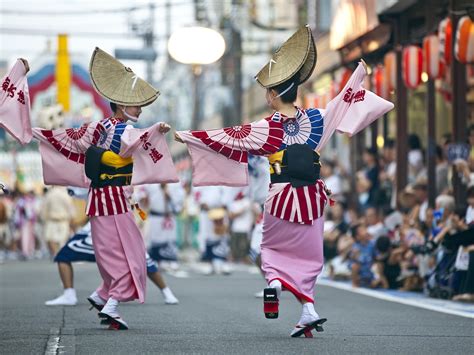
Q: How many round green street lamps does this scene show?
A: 0